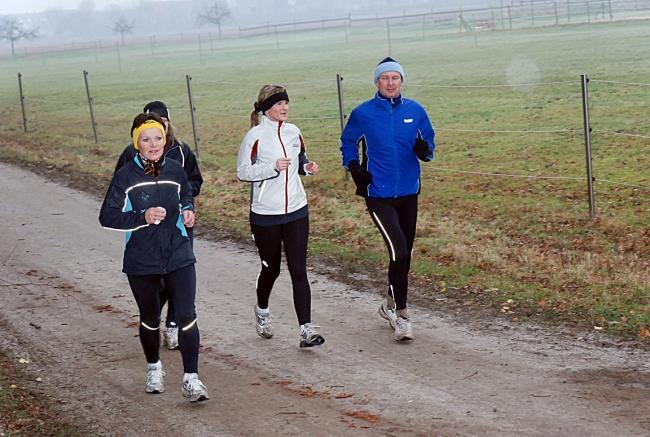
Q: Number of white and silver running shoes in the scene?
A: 7